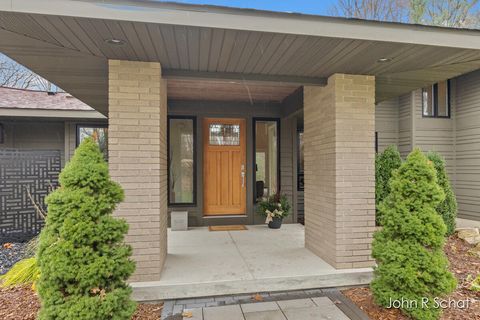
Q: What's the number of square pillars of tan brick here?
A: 2